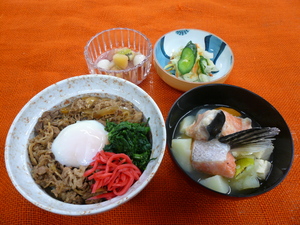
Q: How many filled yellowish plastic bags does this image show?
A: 0